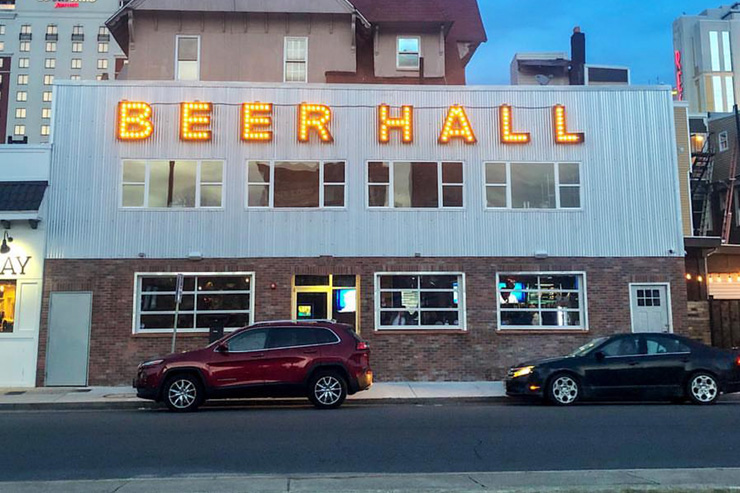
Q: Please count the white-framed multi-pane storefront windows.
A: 3